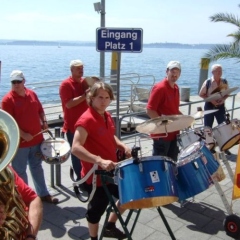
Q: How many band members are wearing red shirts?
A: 5